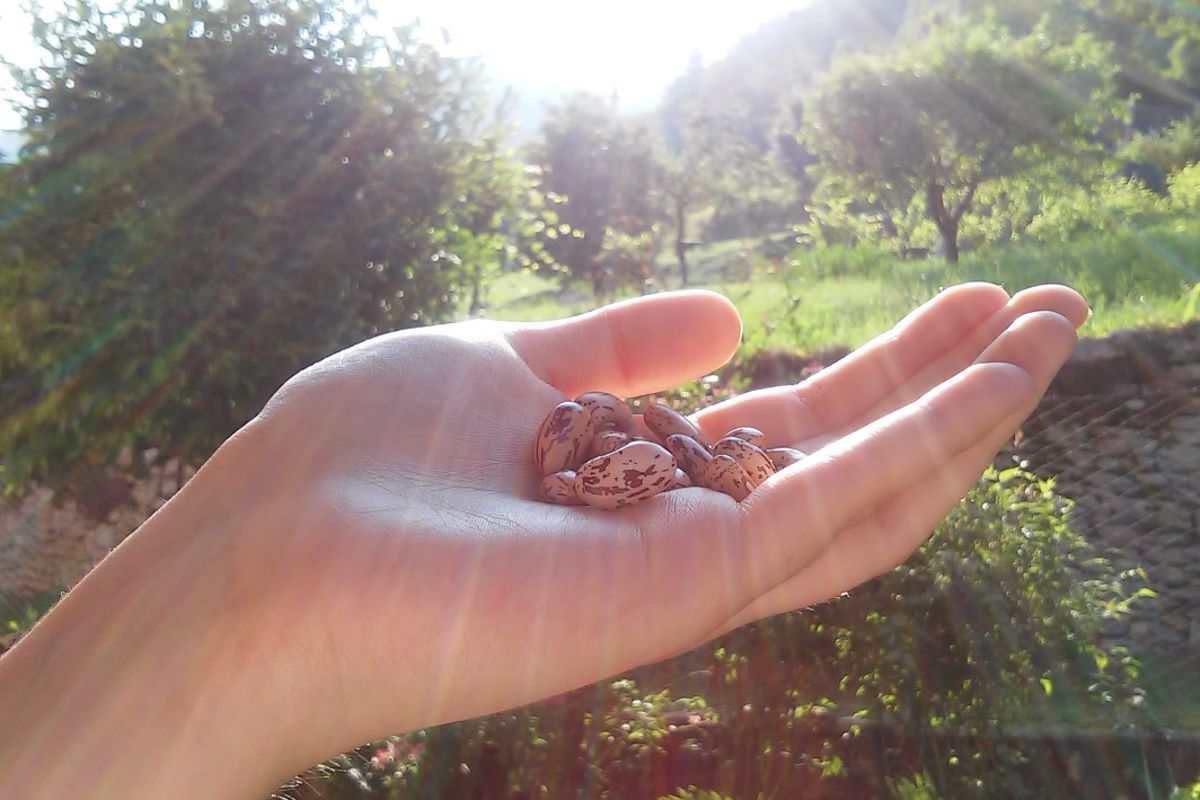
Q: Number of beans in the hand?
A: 12